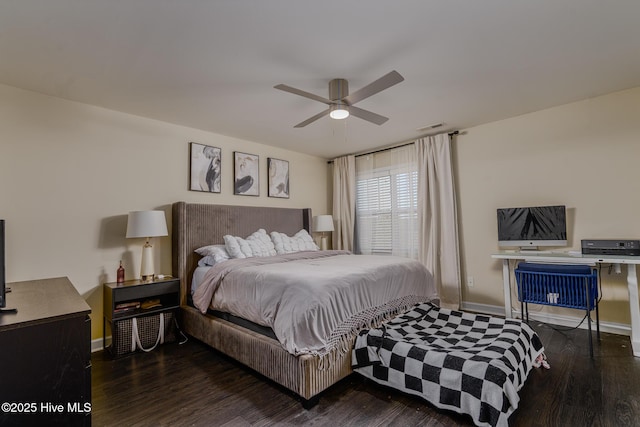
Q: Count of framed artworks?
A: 3